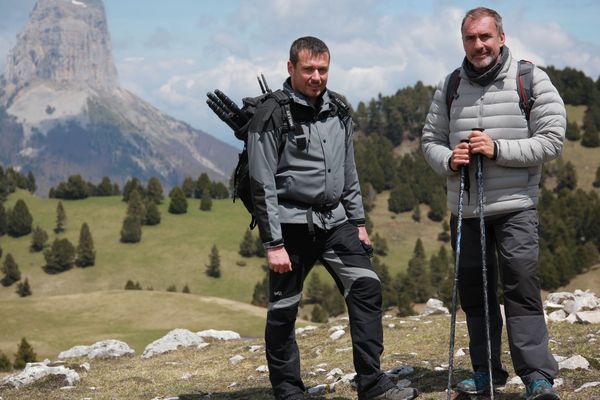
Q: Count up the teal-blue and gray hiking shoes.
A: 2